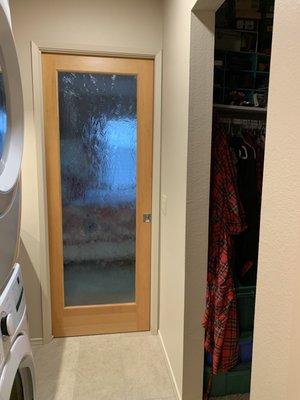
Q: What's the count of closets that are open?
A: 1